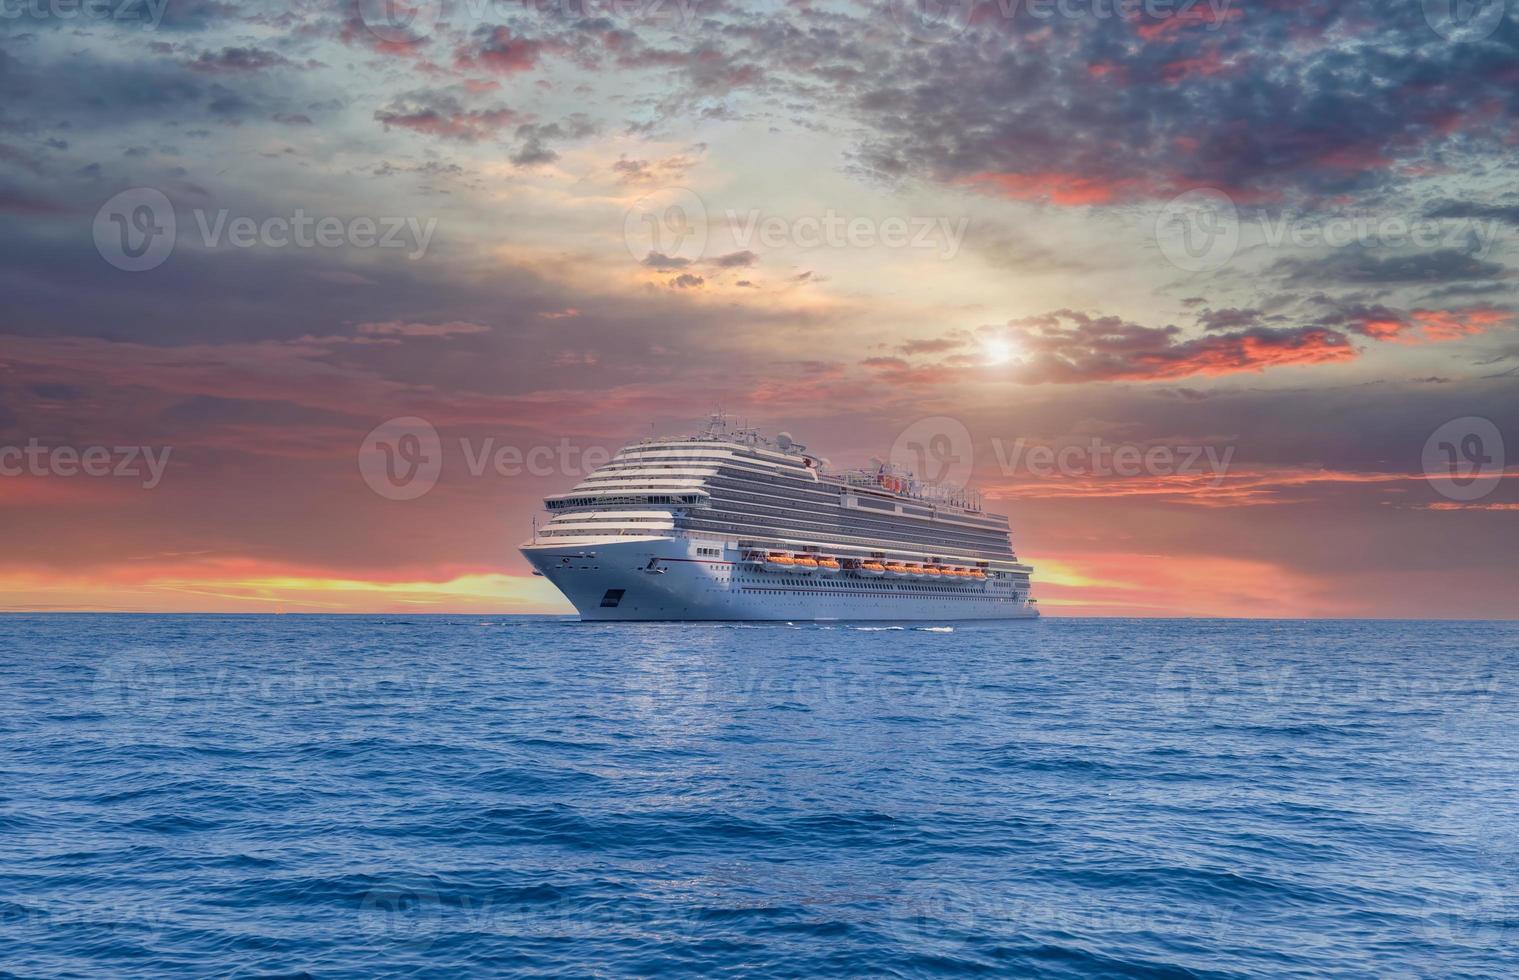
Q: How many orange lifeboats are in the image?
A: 10